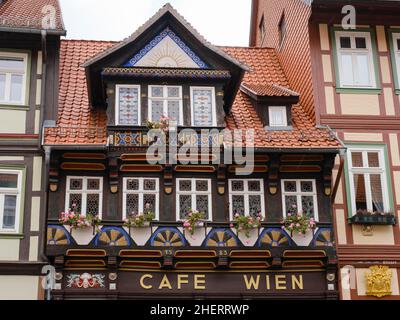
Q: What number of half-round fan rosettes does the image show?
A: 6